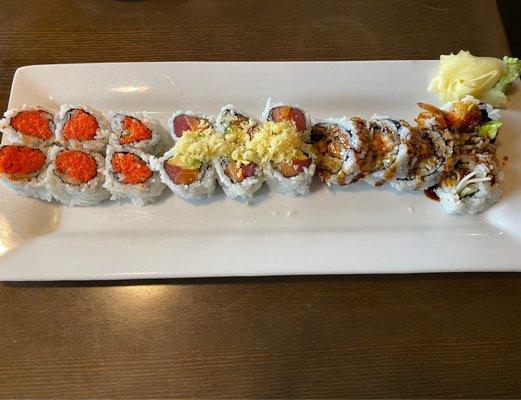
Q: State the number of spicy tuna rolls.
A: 6